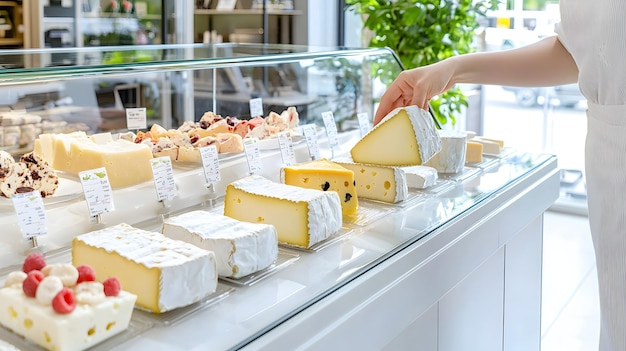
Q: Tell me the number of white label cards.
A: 11